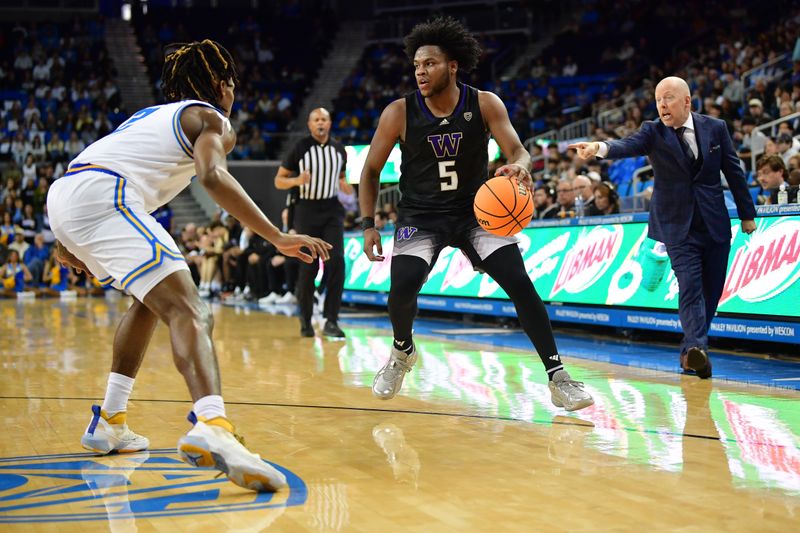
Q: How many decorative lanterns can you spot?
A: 0